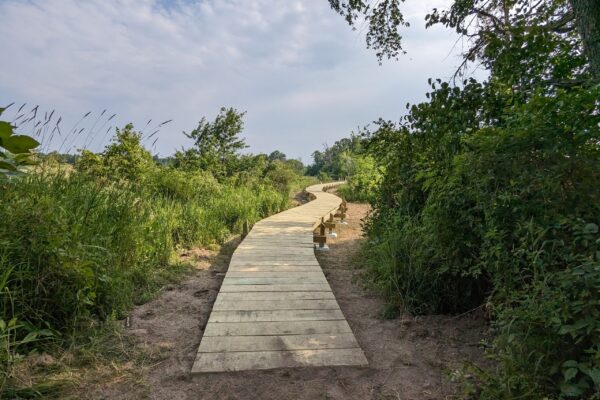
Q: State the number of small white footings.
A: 3